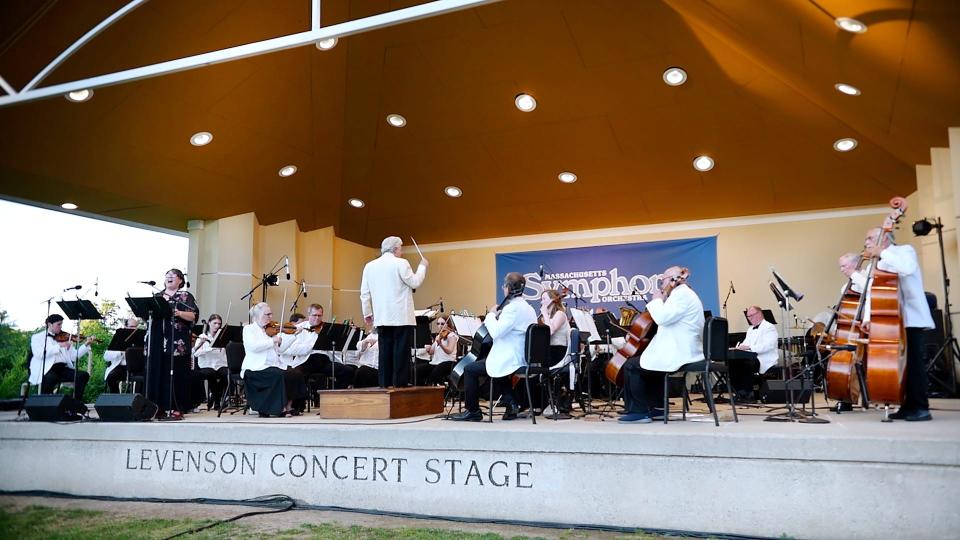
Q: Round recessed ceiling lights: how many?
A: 15